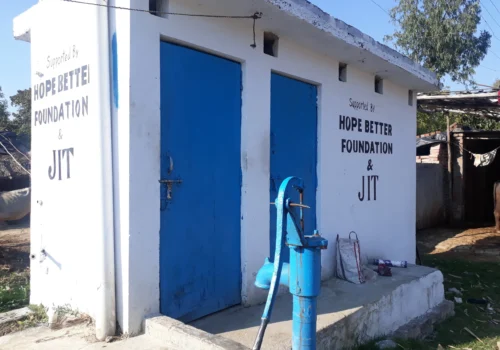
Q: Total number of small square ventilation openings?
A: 5